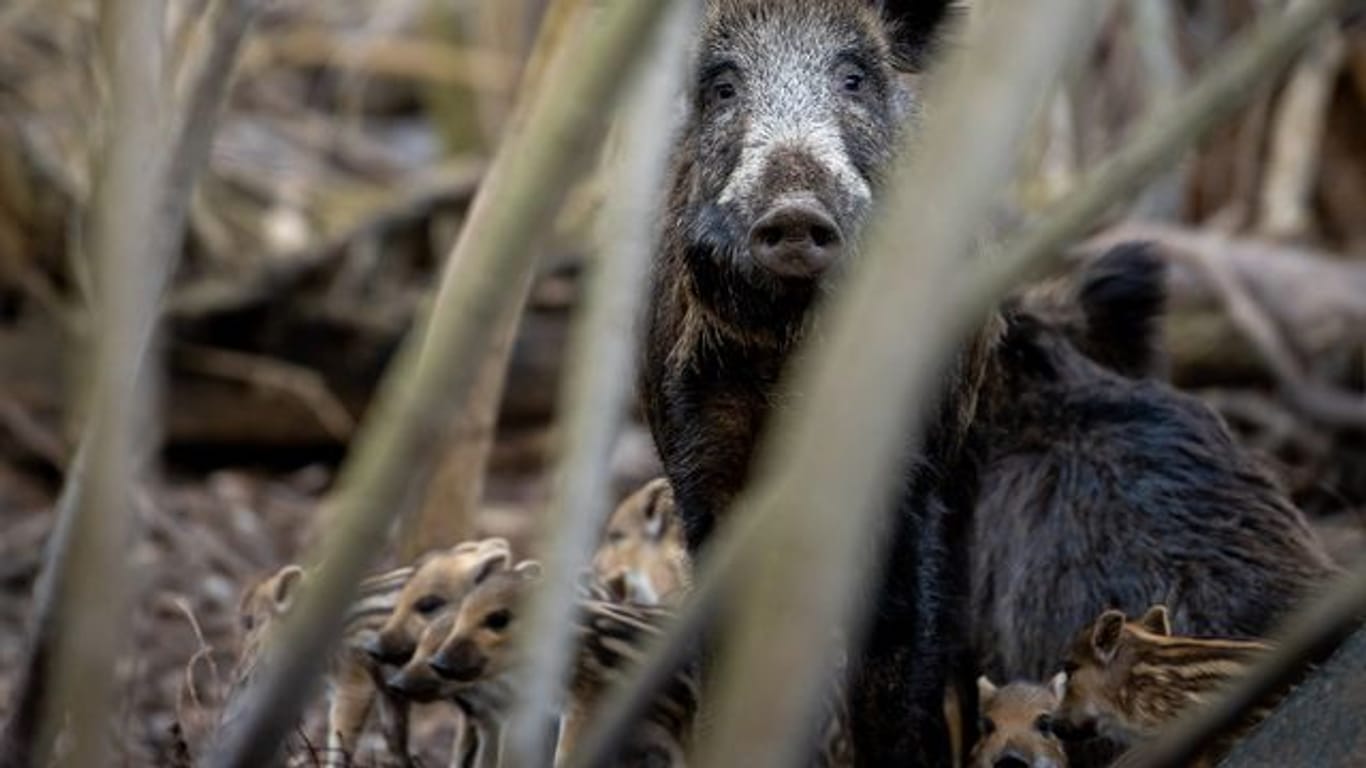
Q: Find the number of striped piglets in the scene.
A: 7